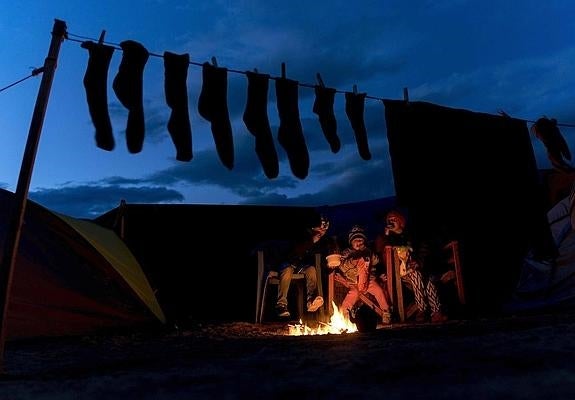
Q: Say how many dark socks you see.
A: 8